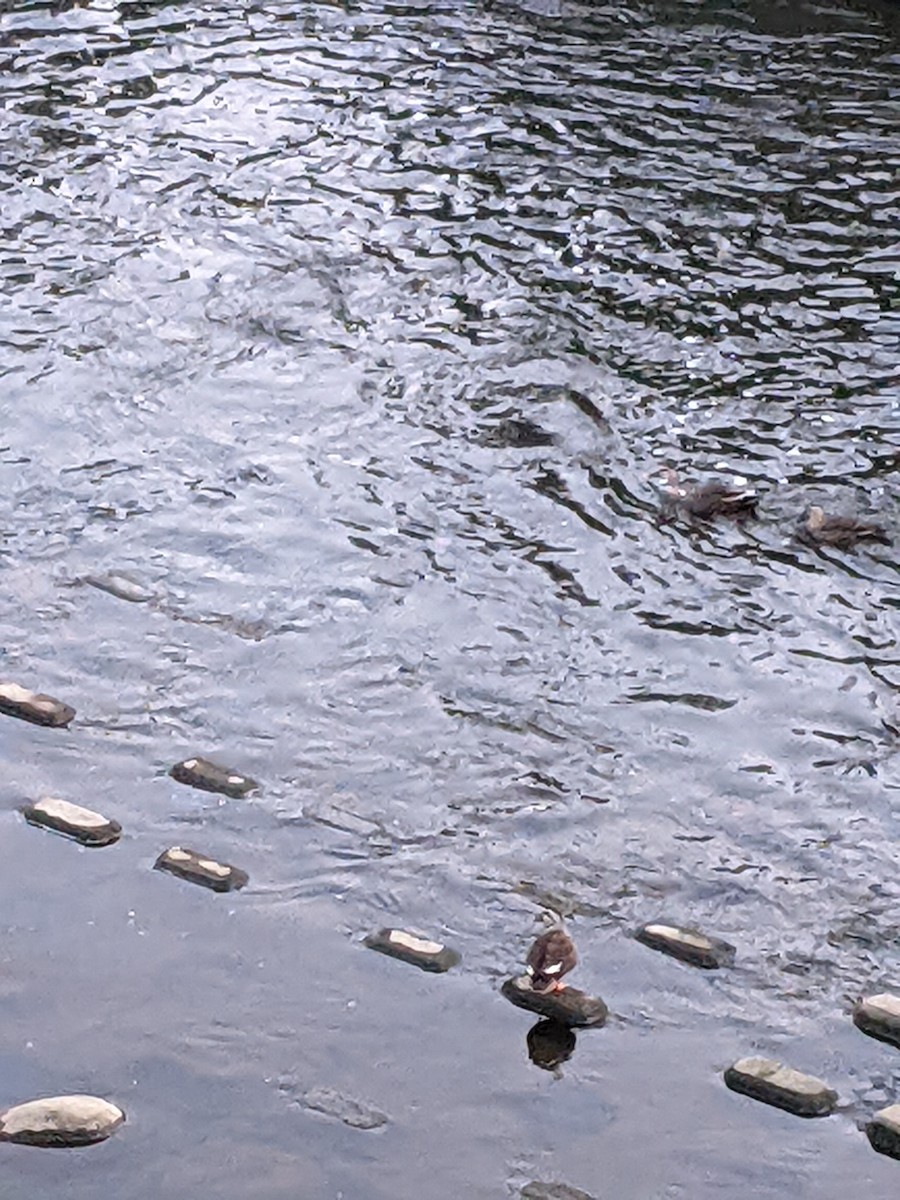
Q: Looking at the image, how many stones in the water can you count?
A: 11